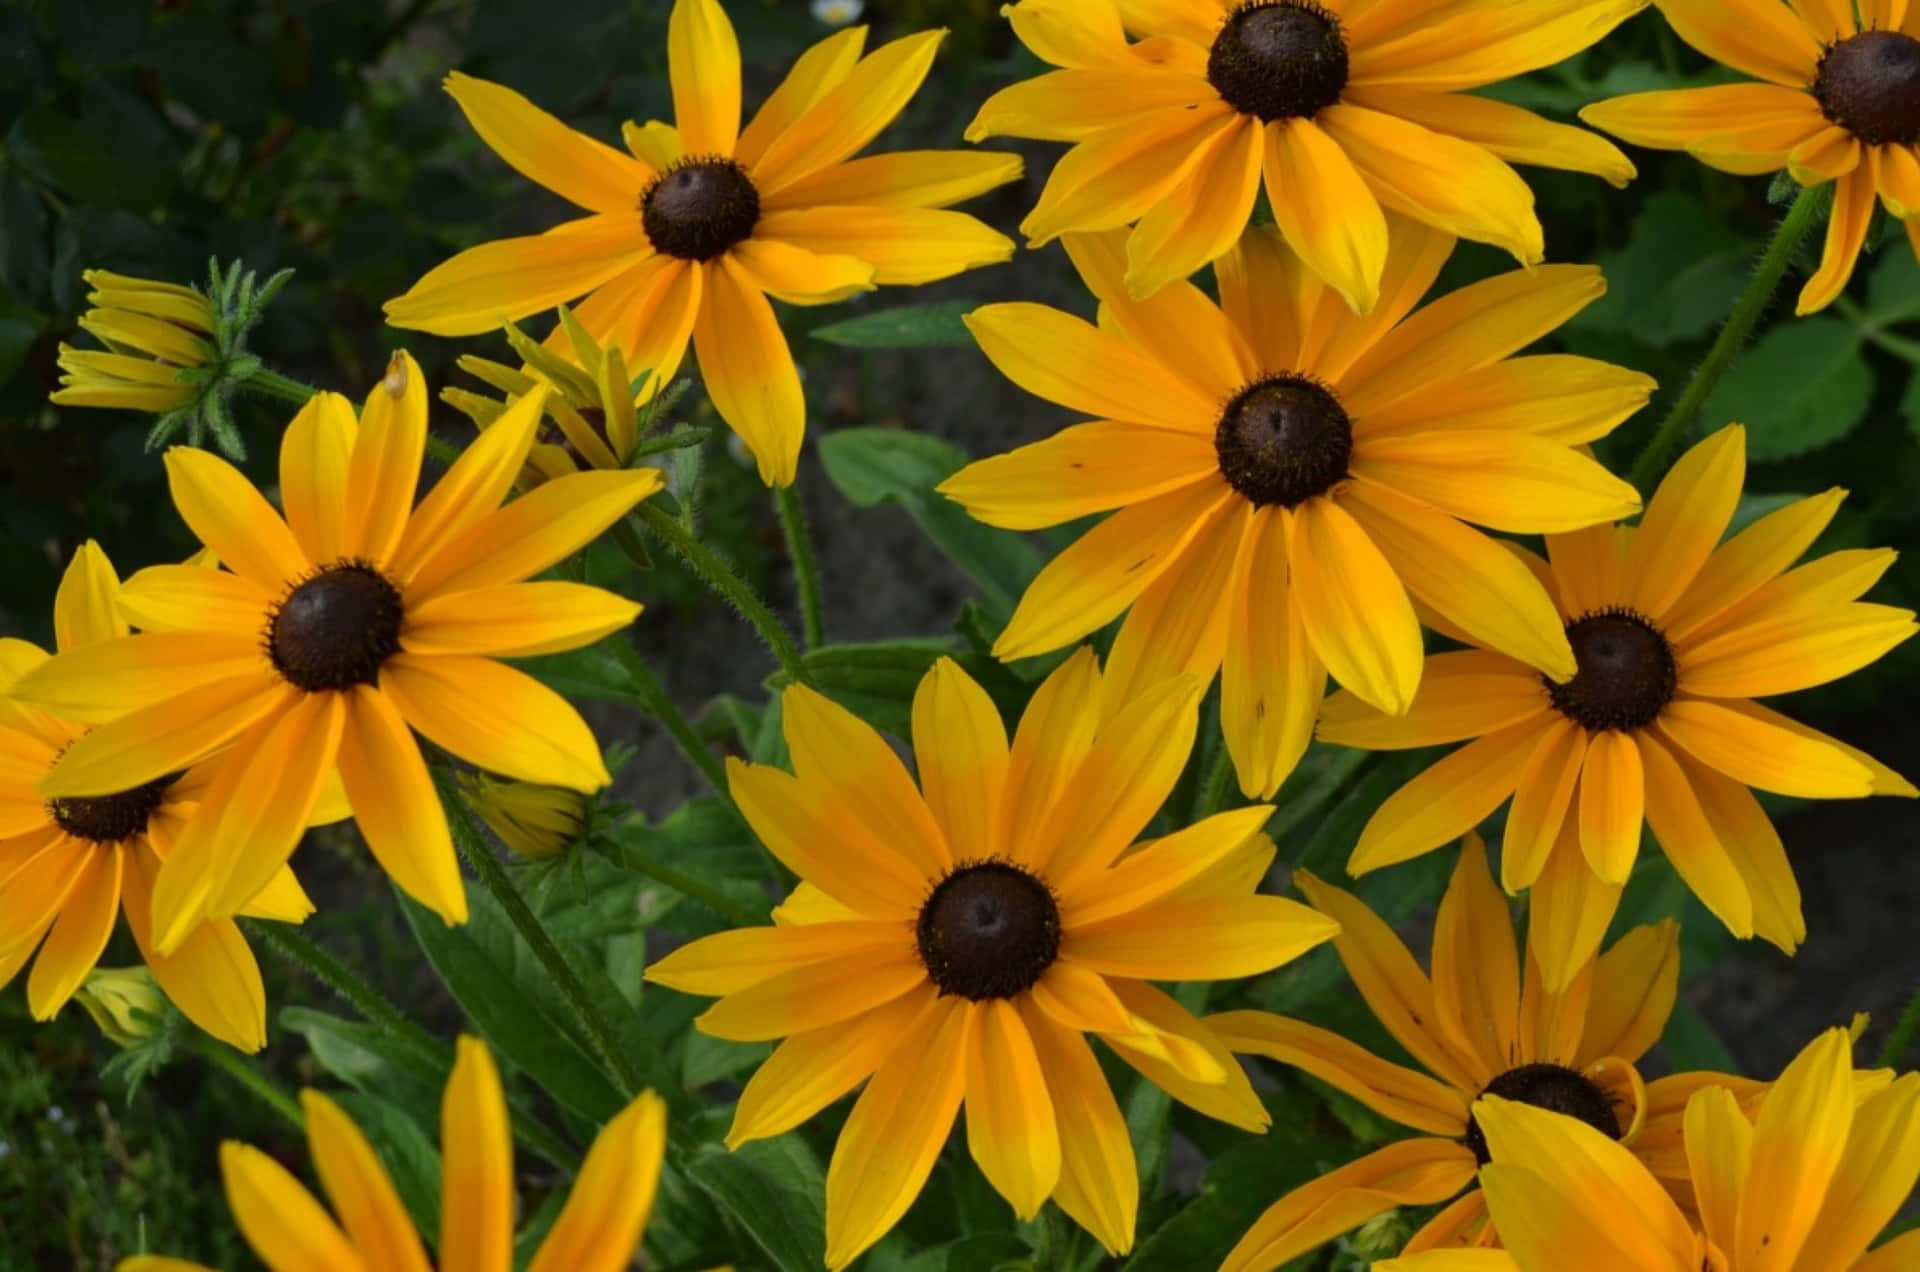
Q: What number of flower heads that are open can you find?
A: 11